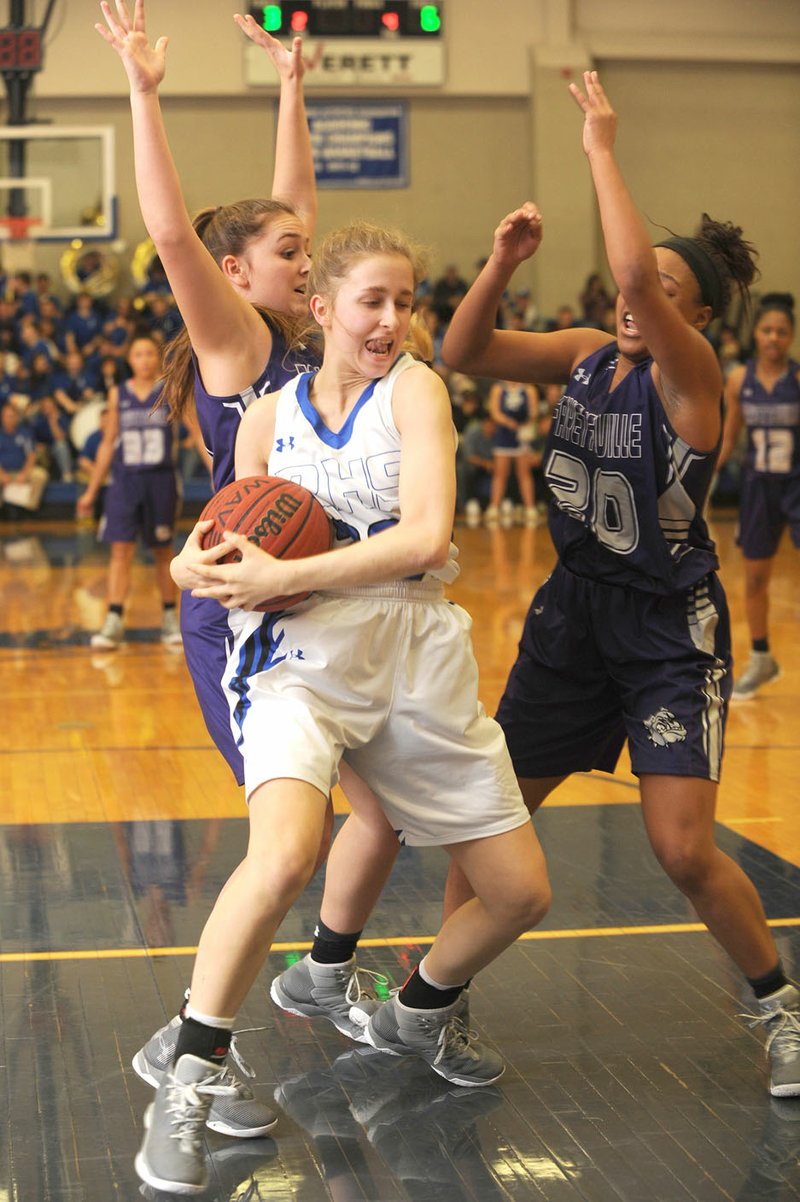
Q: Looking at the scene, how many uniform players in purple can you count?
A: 4